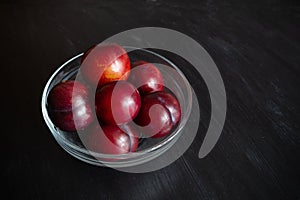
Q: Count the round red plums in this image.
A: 6